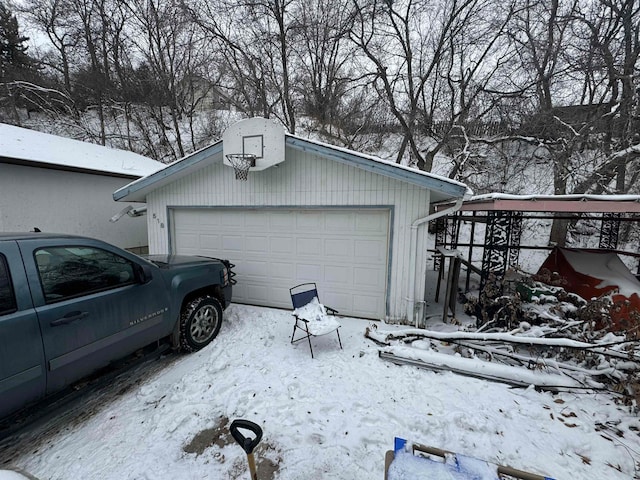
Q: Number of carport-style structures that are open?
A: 1